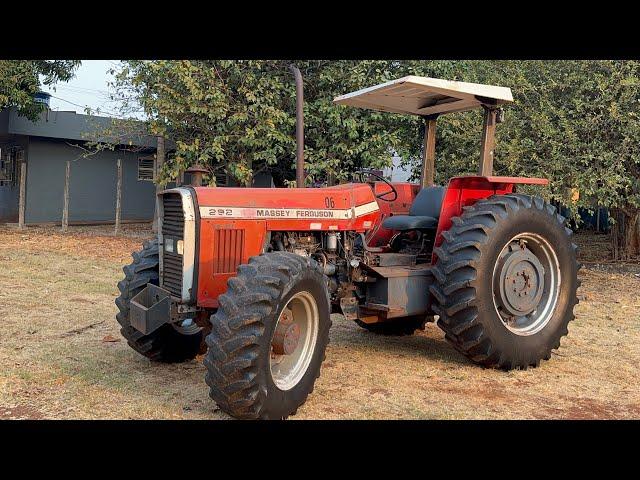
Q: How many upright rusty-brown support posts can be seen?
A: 2